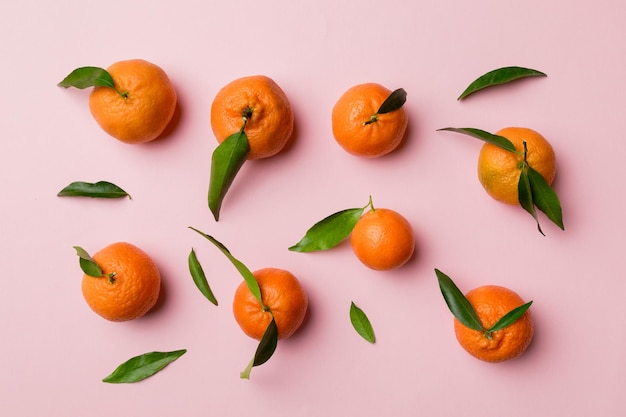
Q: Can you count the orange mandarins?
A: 8